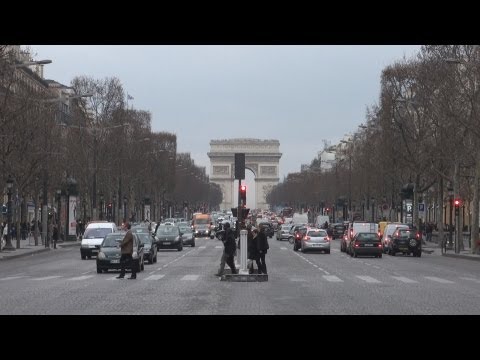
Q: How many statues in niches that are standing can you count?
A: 0